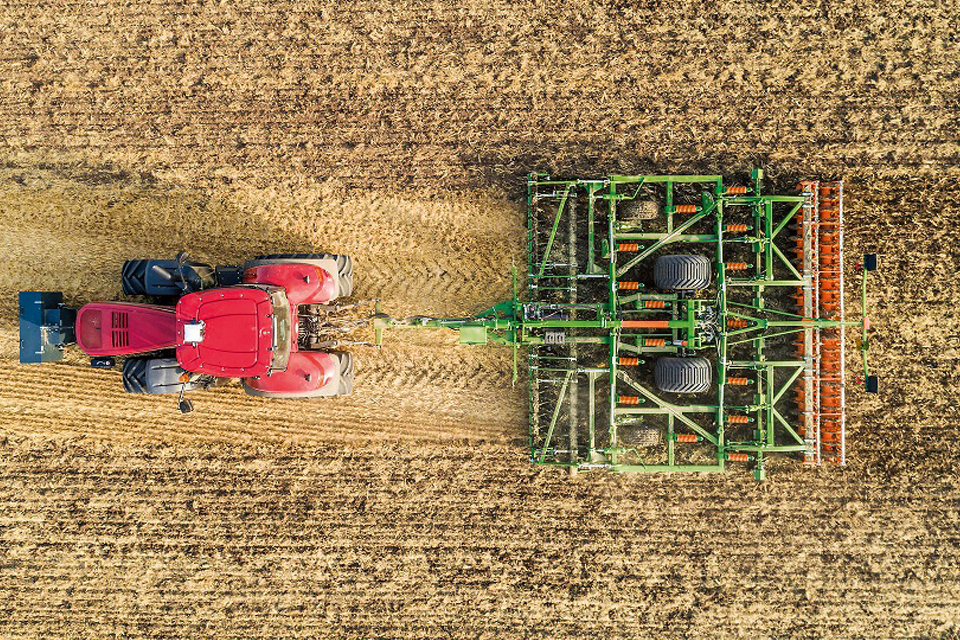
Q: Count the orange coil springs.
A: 15